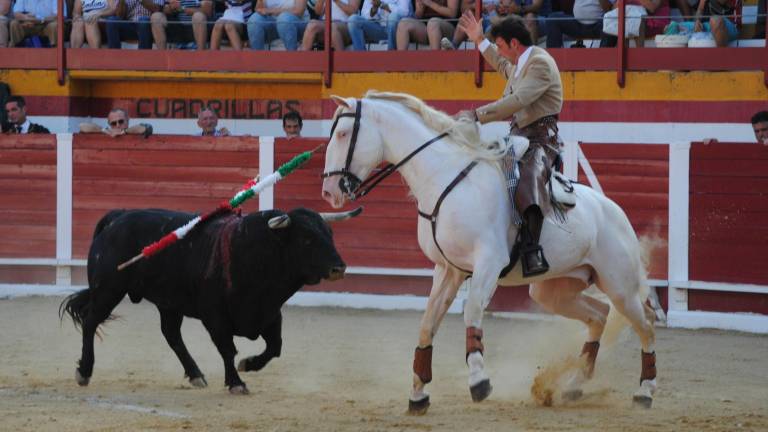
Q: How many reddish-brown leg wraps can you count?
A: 4